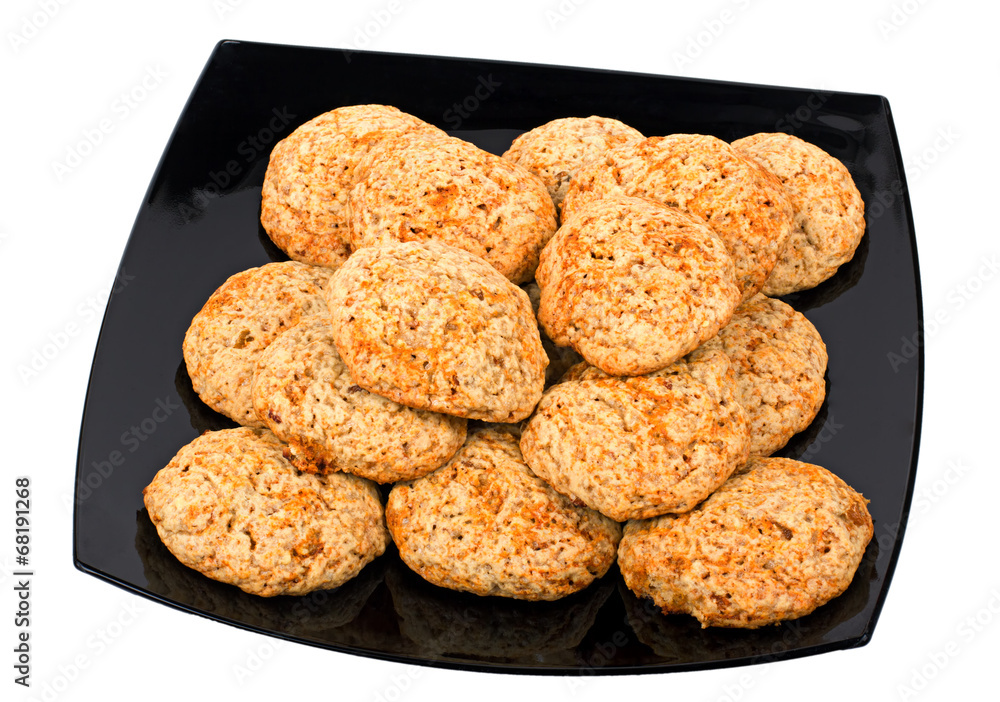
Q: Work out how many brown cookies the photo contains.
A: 14